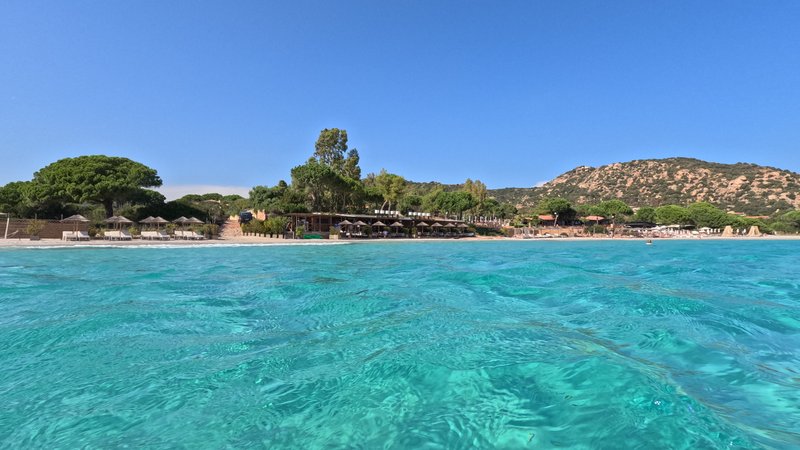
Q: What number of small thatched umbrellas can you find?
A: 15